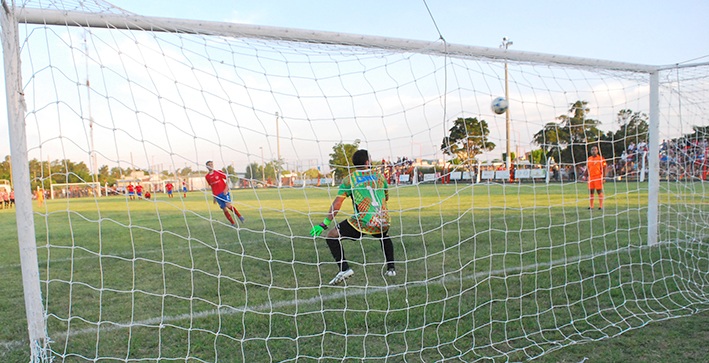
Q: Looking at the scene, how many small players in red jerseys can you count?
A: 5